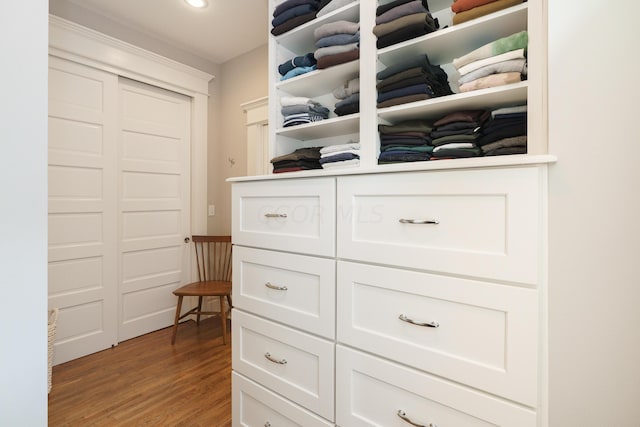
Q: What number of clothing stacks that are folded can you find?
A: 15